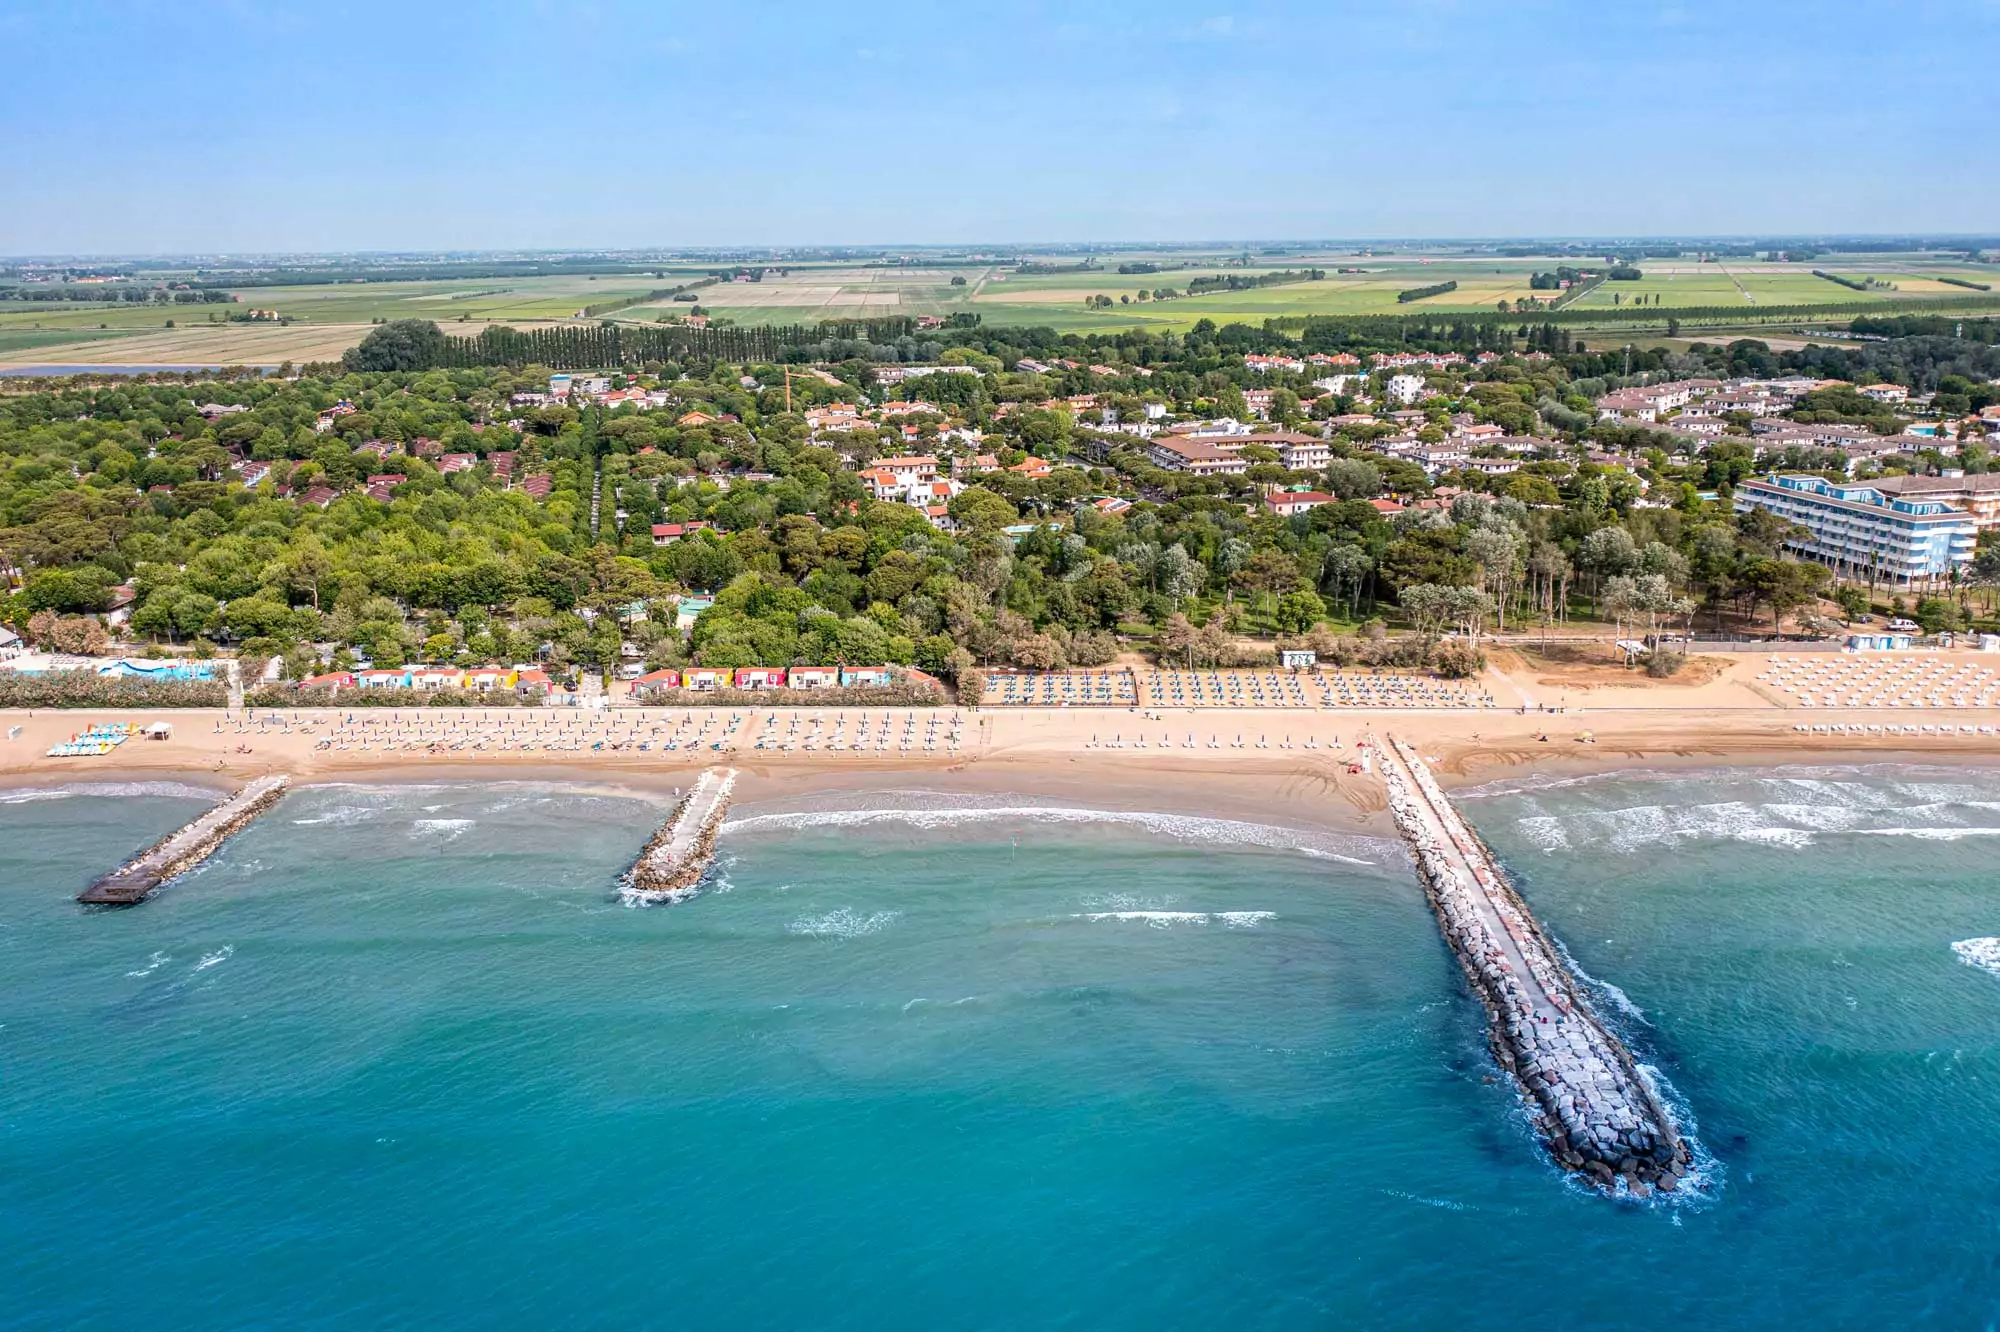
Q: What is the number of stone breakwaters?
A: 3